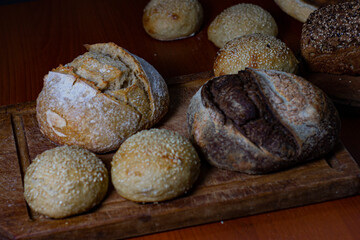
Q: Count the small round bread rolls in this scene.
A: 5